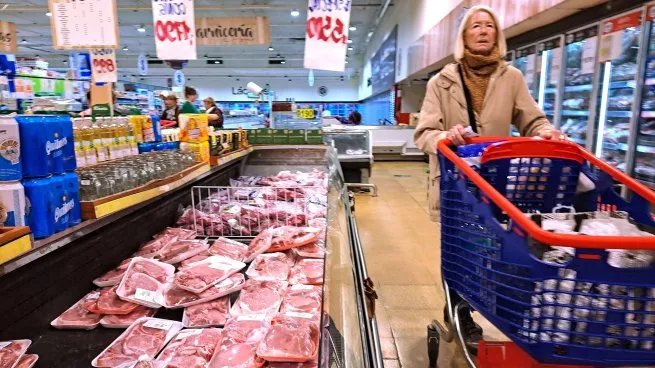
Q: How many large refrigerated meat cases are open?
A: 1